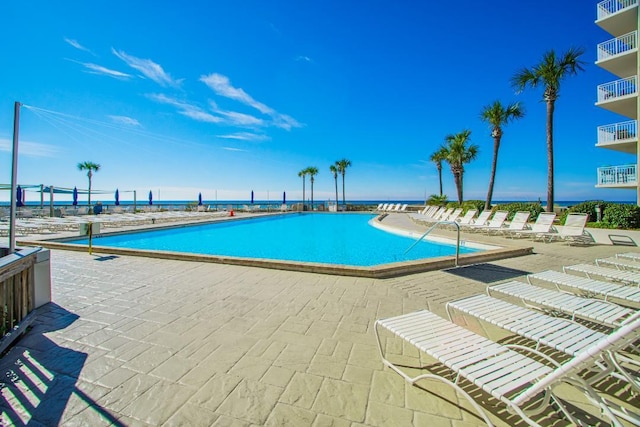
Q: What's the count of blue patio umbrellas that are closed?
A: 7